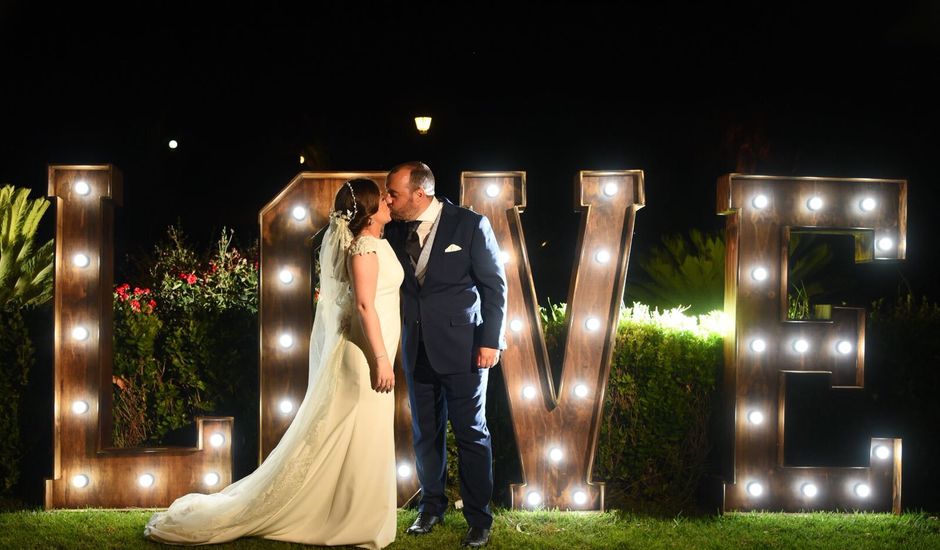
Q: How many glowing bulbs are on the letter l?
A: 8